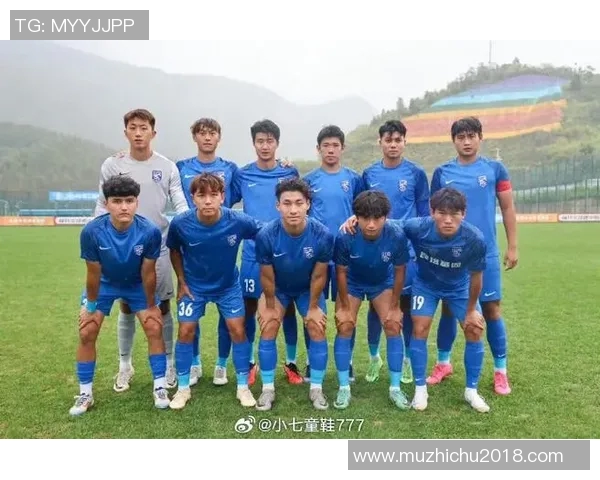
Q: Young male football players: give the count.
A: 11